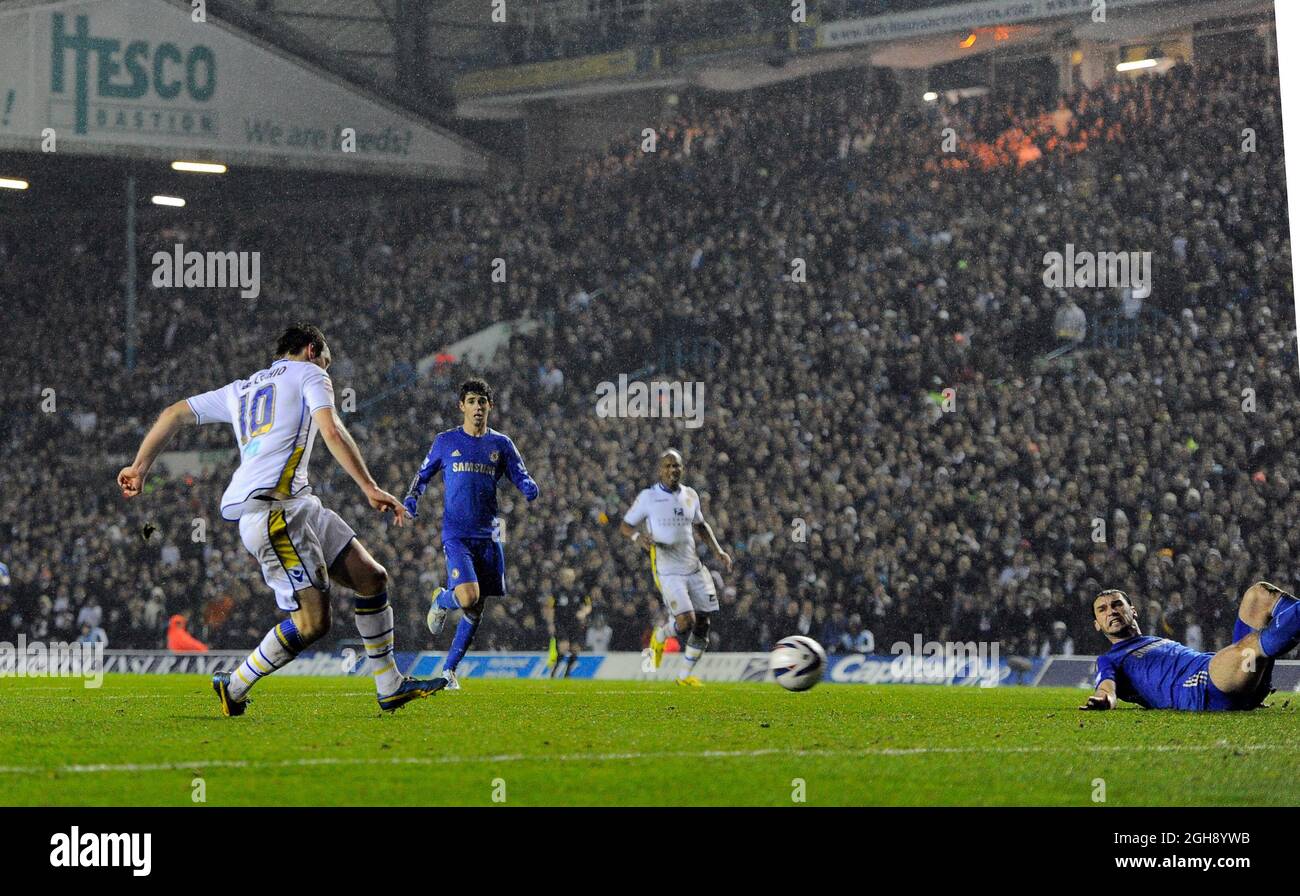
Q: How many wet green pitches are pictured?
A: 1